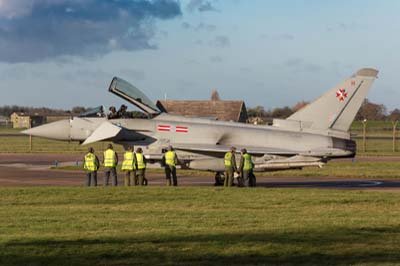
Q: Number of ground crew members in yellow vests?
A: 7